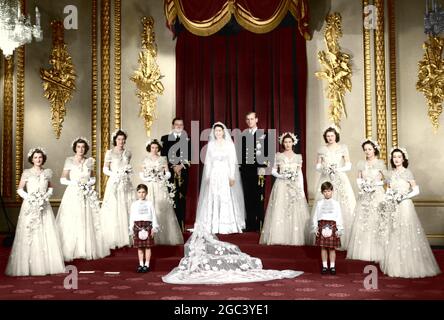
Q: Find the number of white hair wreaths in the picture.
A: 8